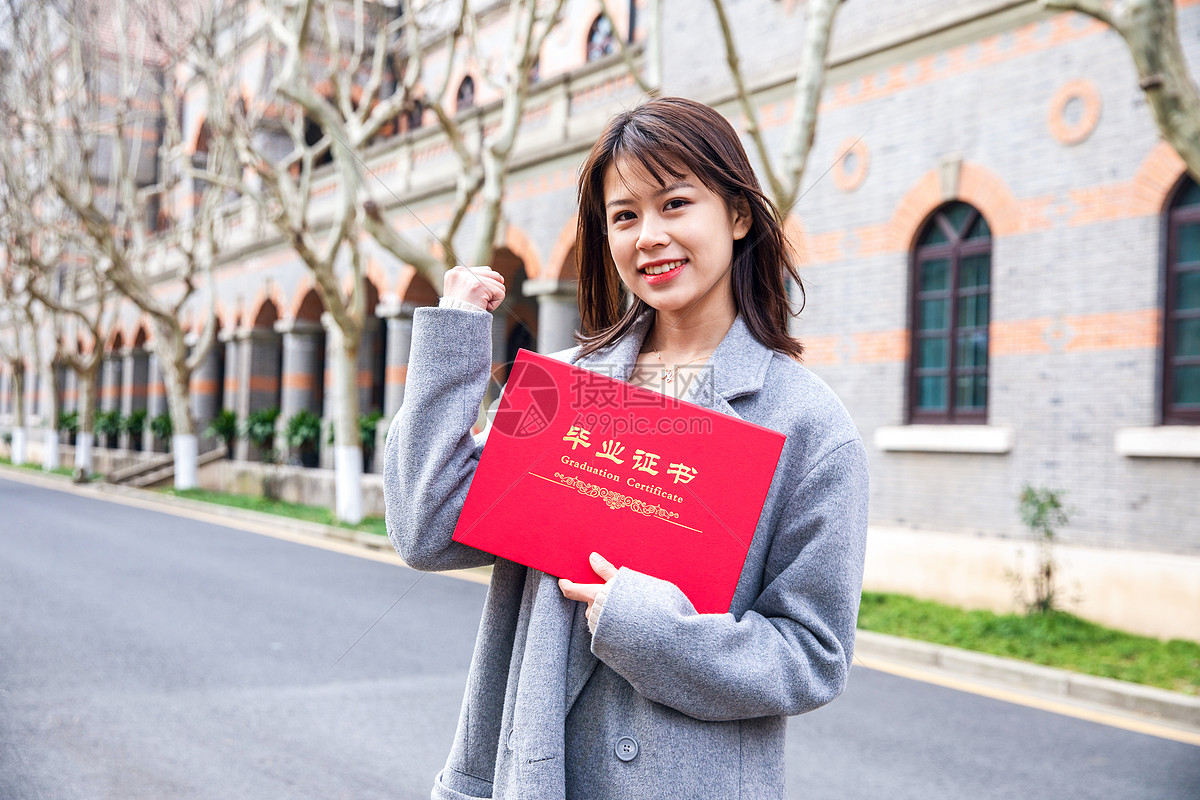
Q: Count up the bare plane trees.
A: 8